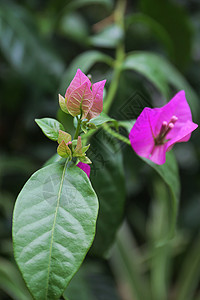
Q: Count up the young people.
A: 0